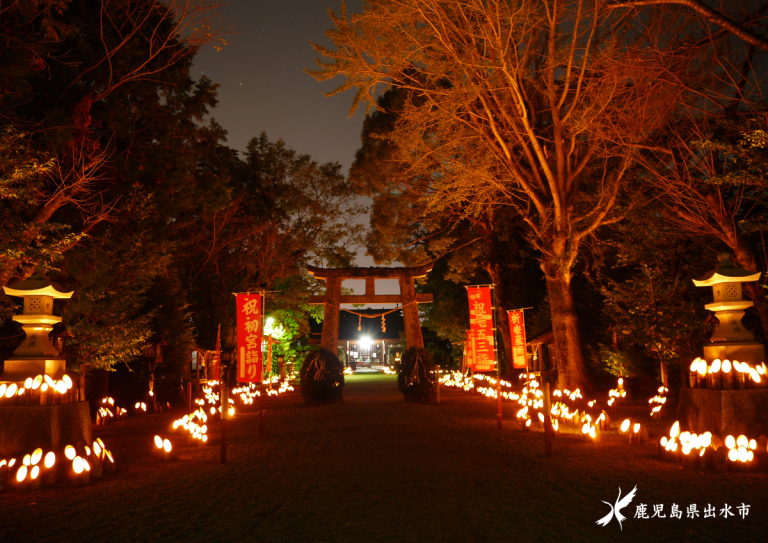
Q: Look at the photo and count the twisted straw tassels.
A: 2